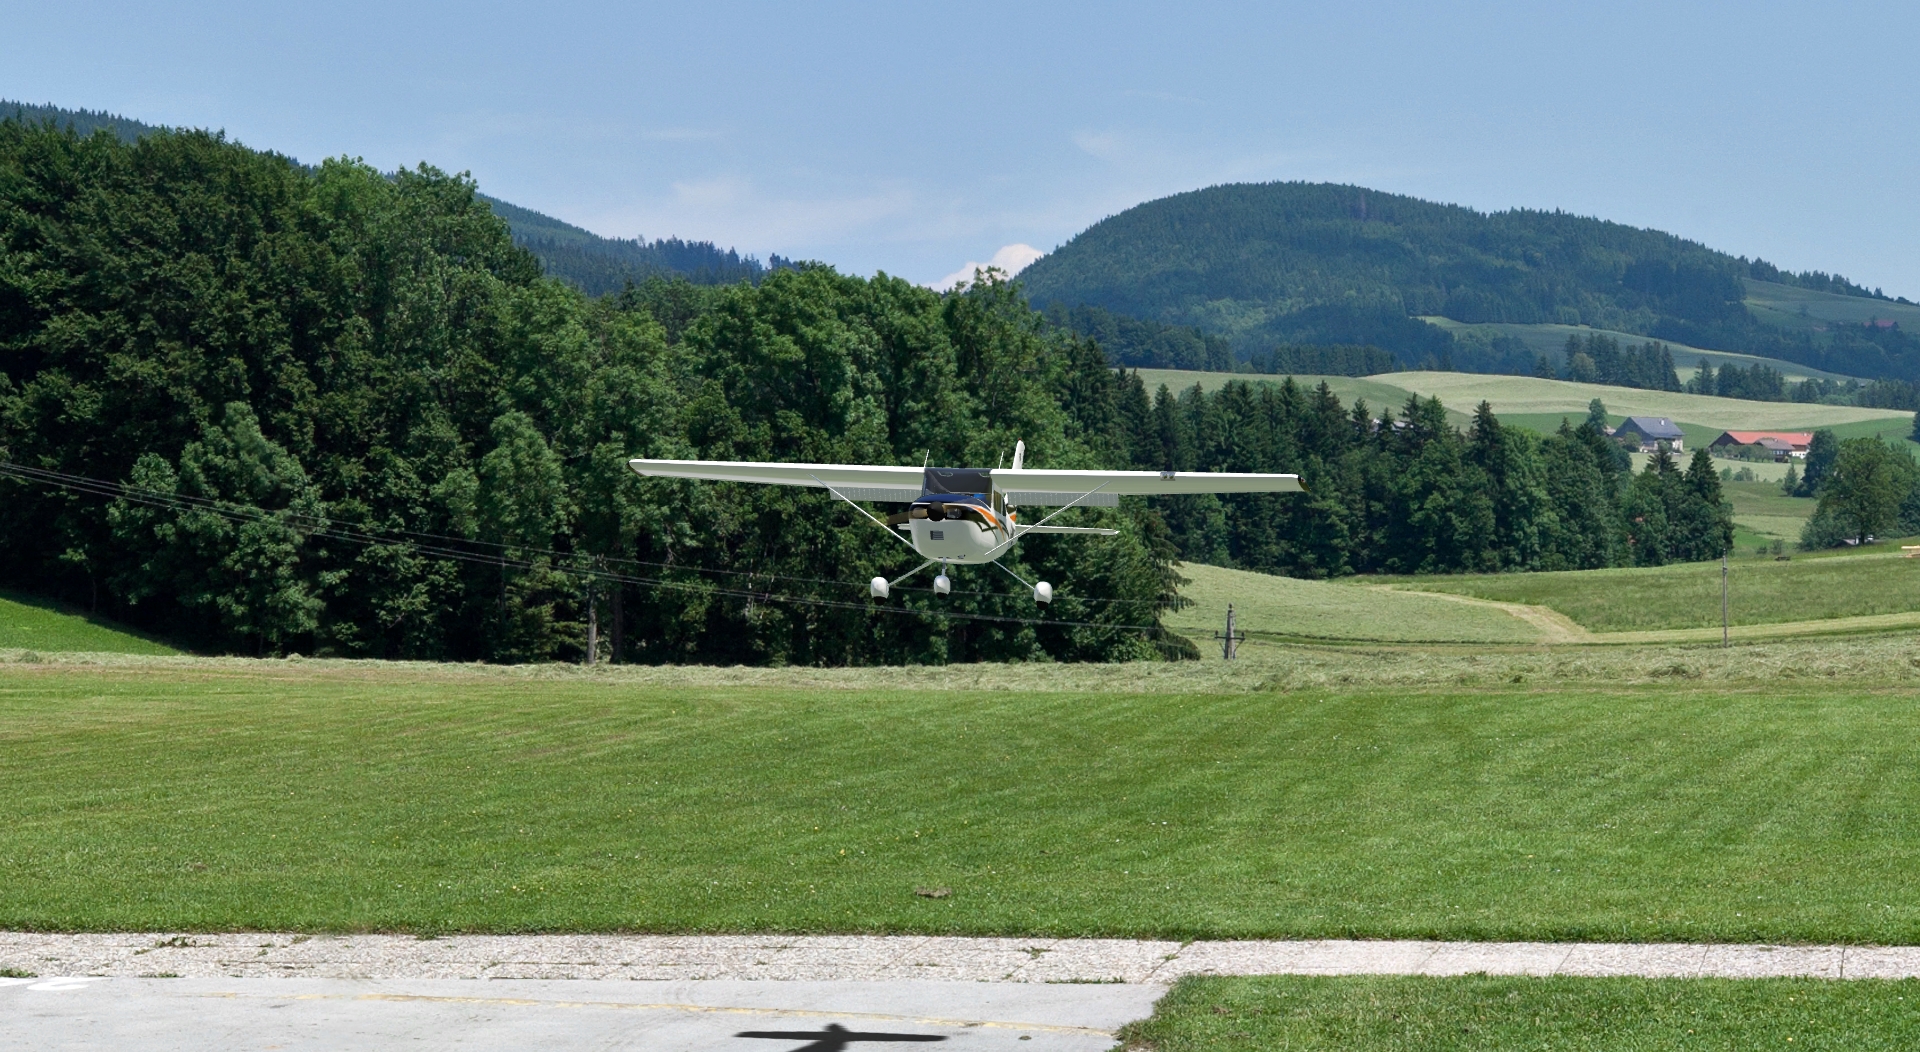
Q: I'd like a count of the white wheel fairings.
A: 3